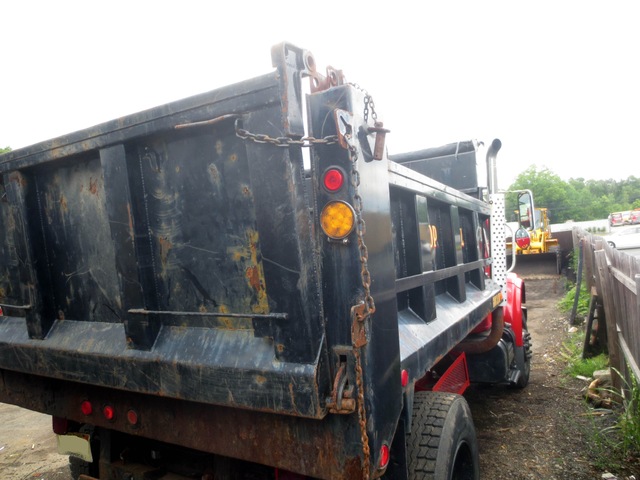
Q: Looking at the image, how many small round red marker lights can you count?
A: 6